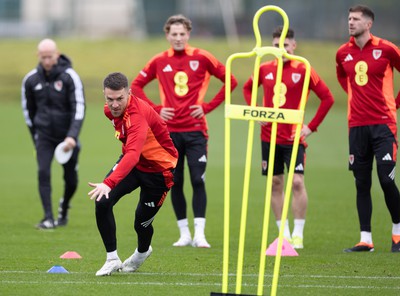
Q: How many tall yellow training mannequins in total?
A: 1